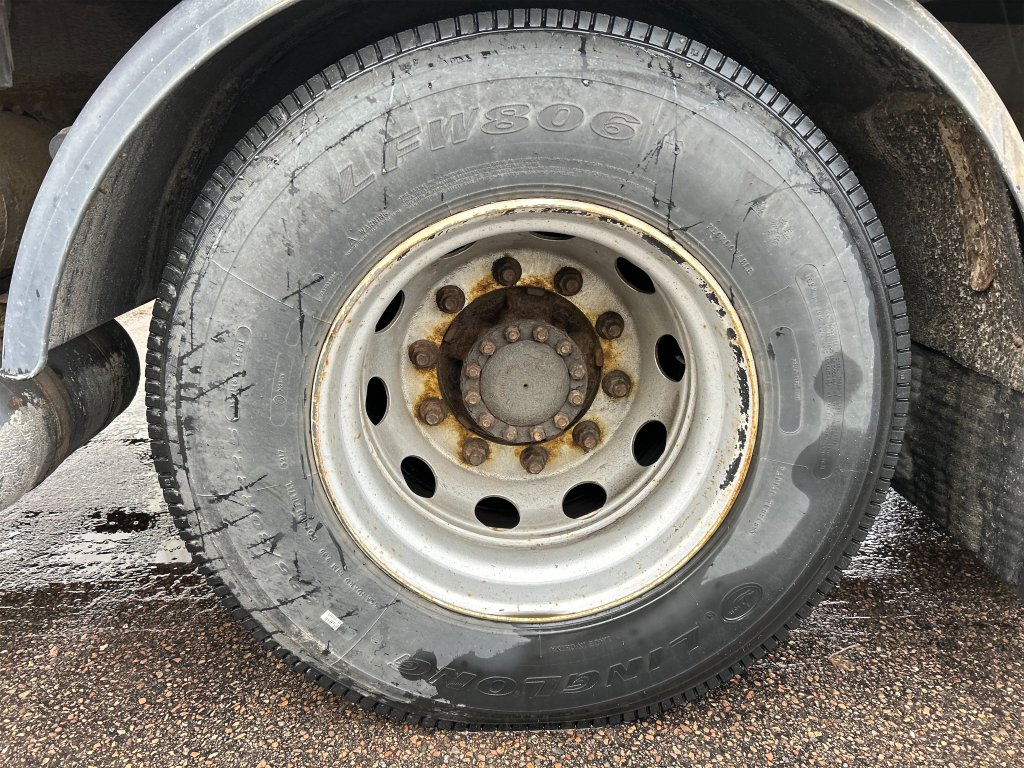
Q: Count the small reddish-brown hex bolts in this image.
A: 12